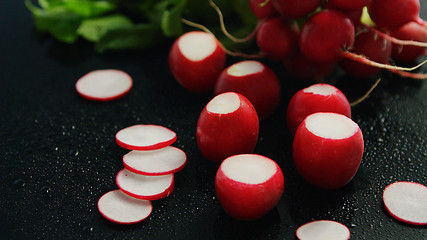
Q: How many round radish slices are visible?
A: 7